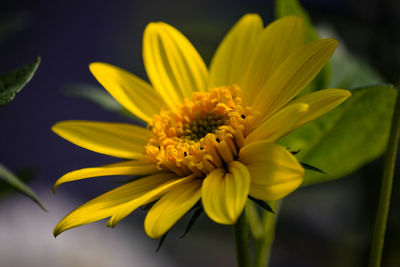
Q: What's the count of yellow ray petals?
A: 14